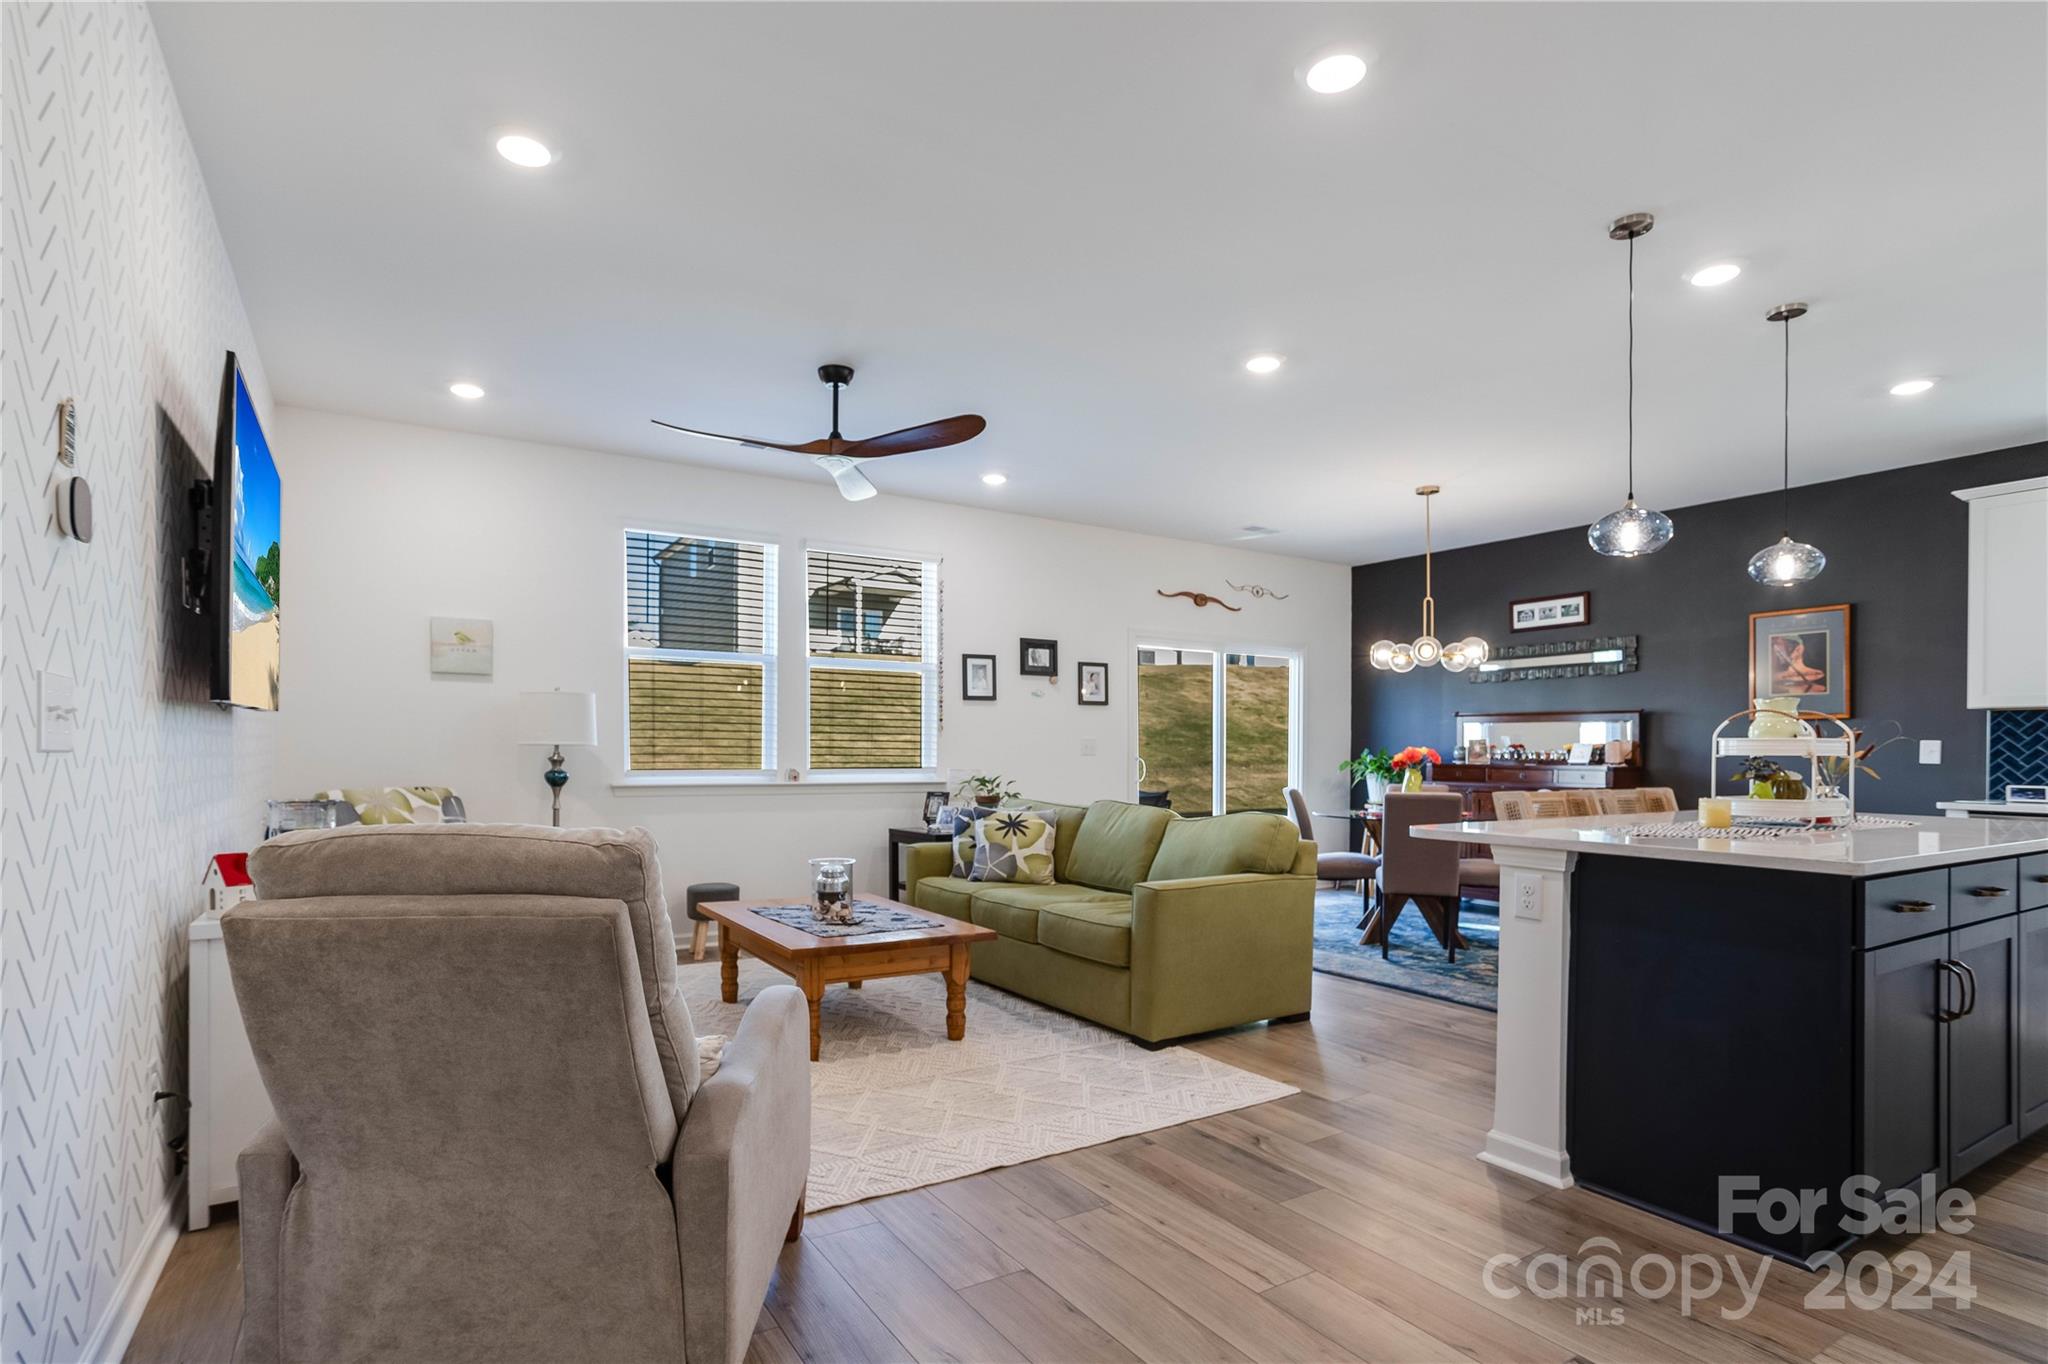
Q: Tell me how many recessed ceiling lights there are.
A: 7